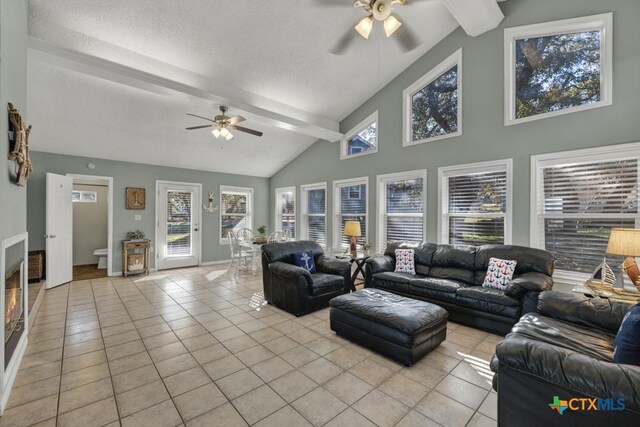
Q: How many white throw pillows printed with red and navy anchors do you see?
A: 2